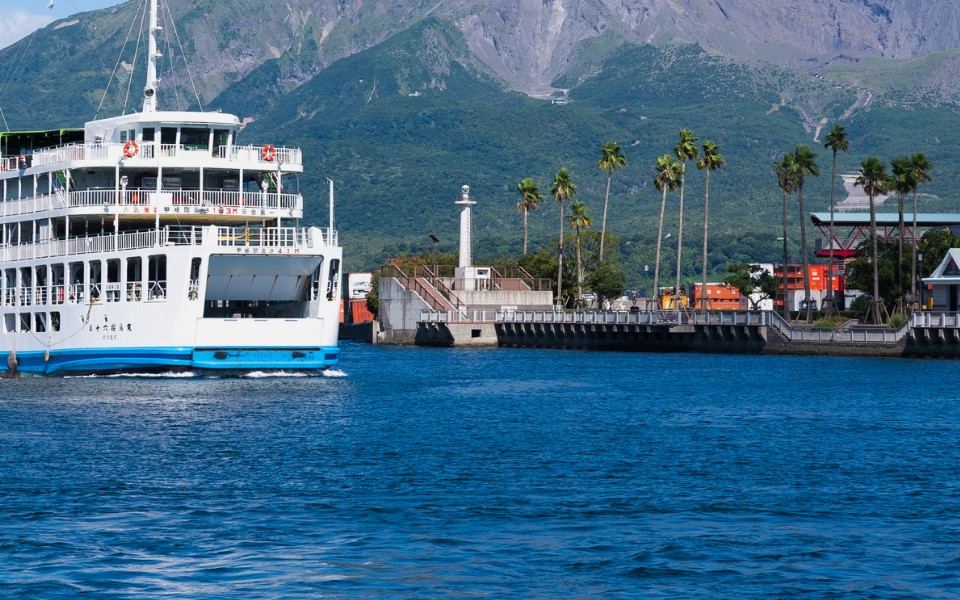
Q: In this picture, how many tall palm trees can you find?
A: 13